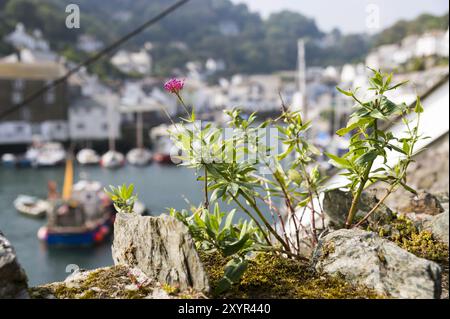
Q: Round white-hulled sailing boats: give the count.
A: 3